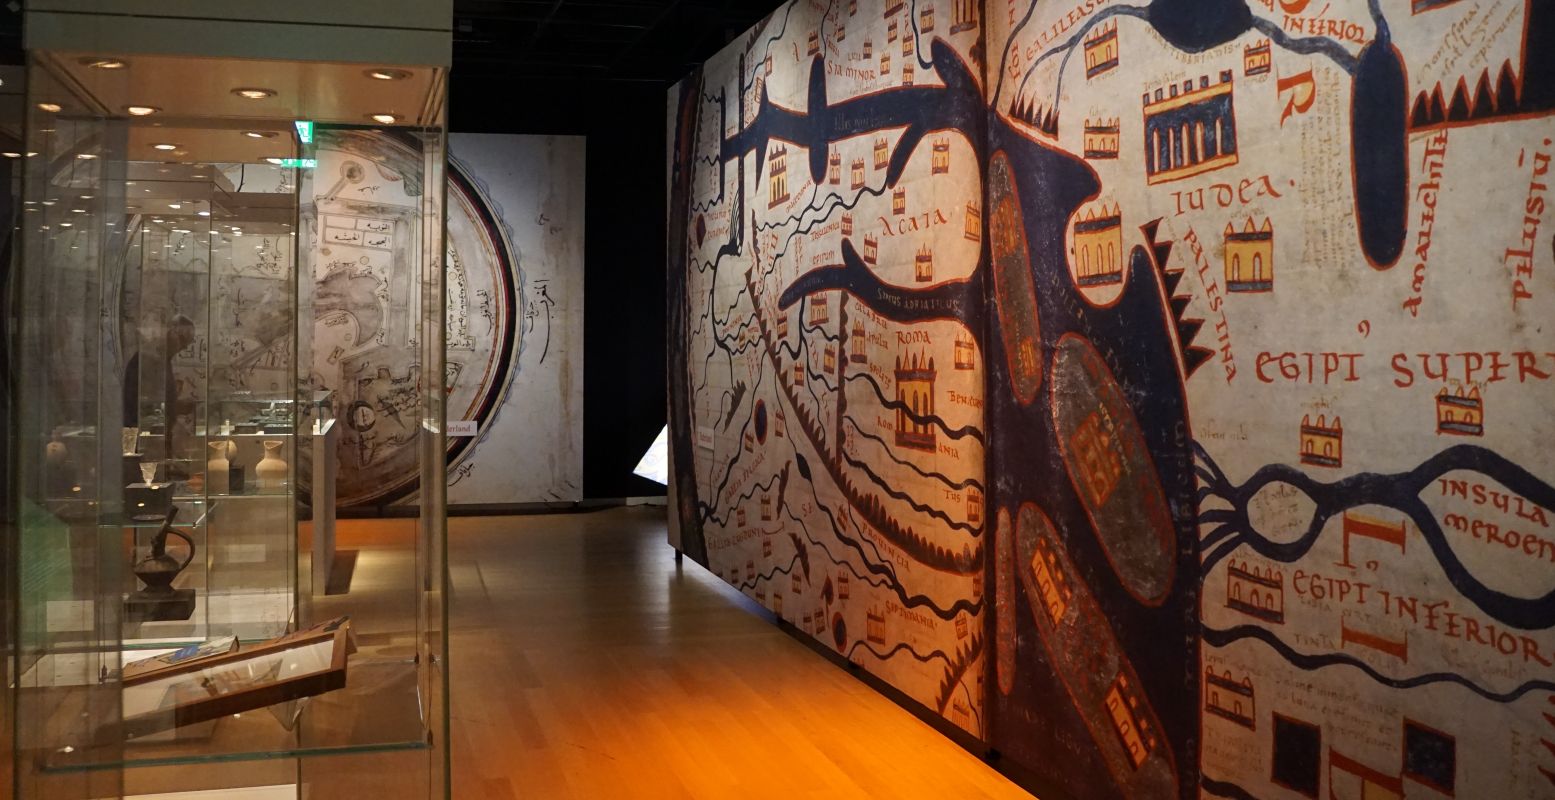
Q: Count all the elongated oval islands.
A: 4